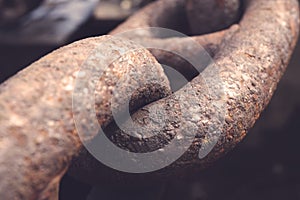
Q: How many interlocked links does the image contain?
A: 3